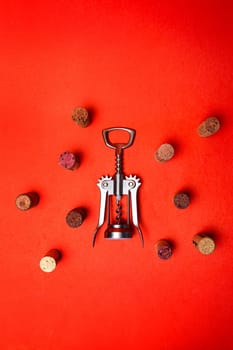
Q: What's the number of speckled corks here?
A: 10